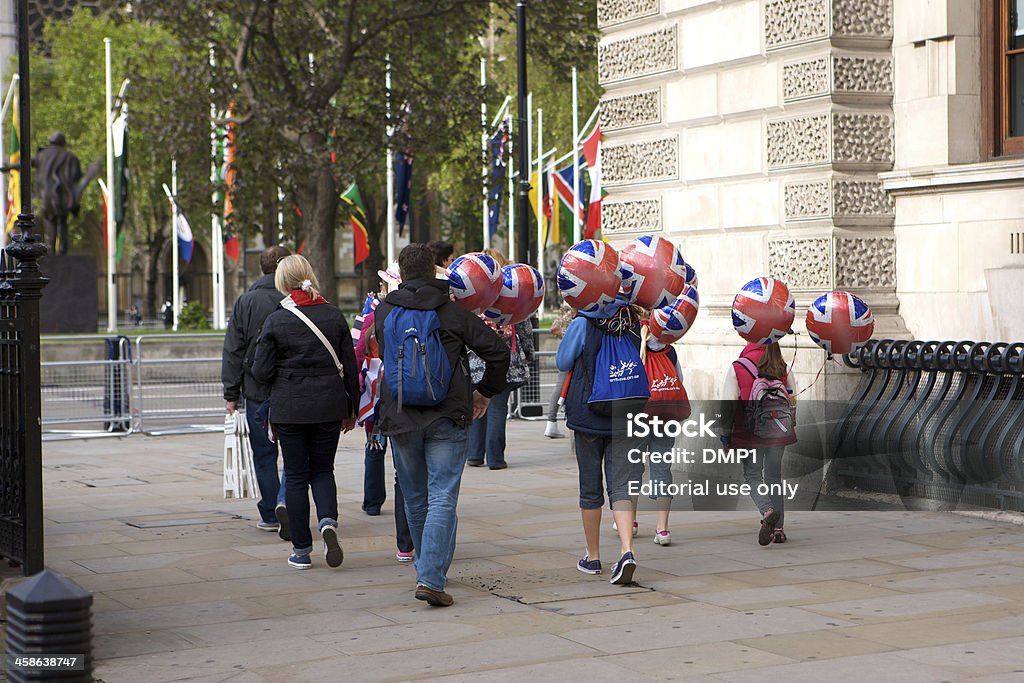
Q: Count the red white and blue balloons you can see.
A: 8